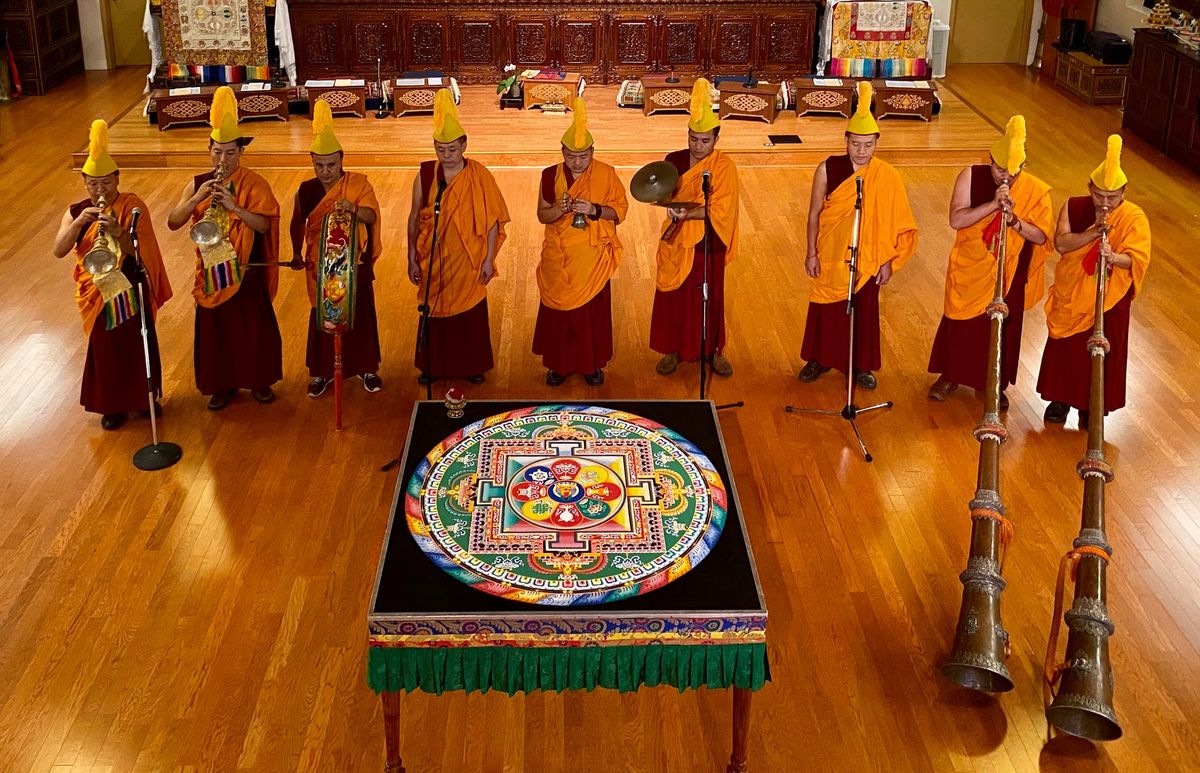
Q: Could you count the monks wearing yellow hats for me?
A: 9